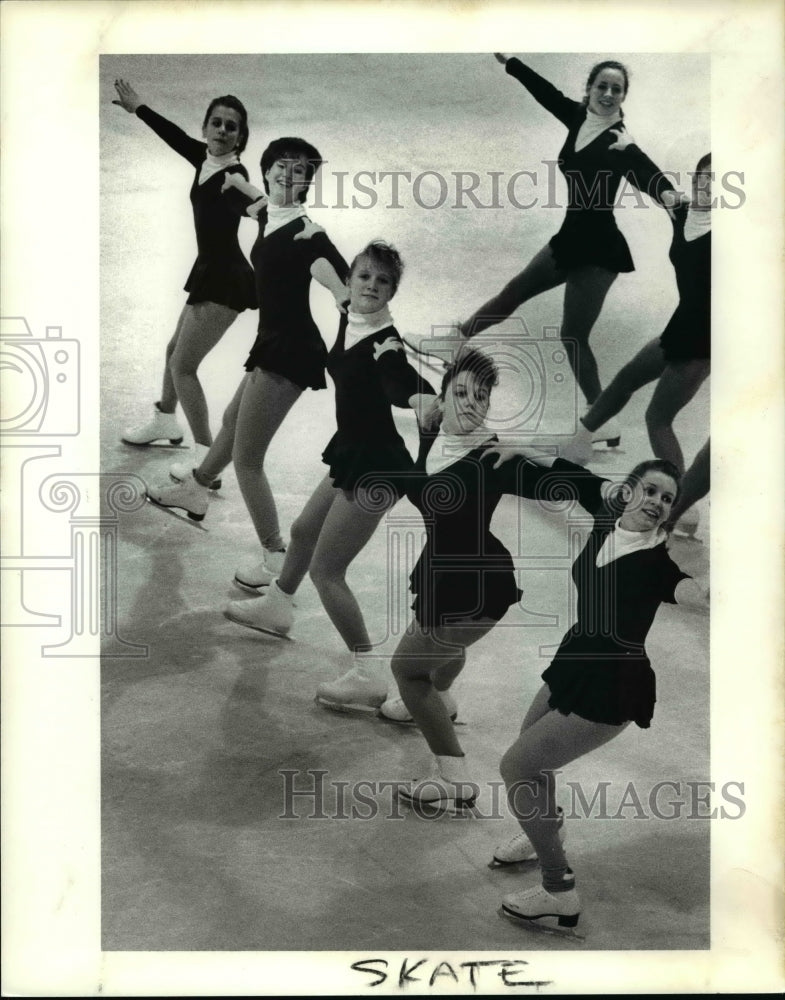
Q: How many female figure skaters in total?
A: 7